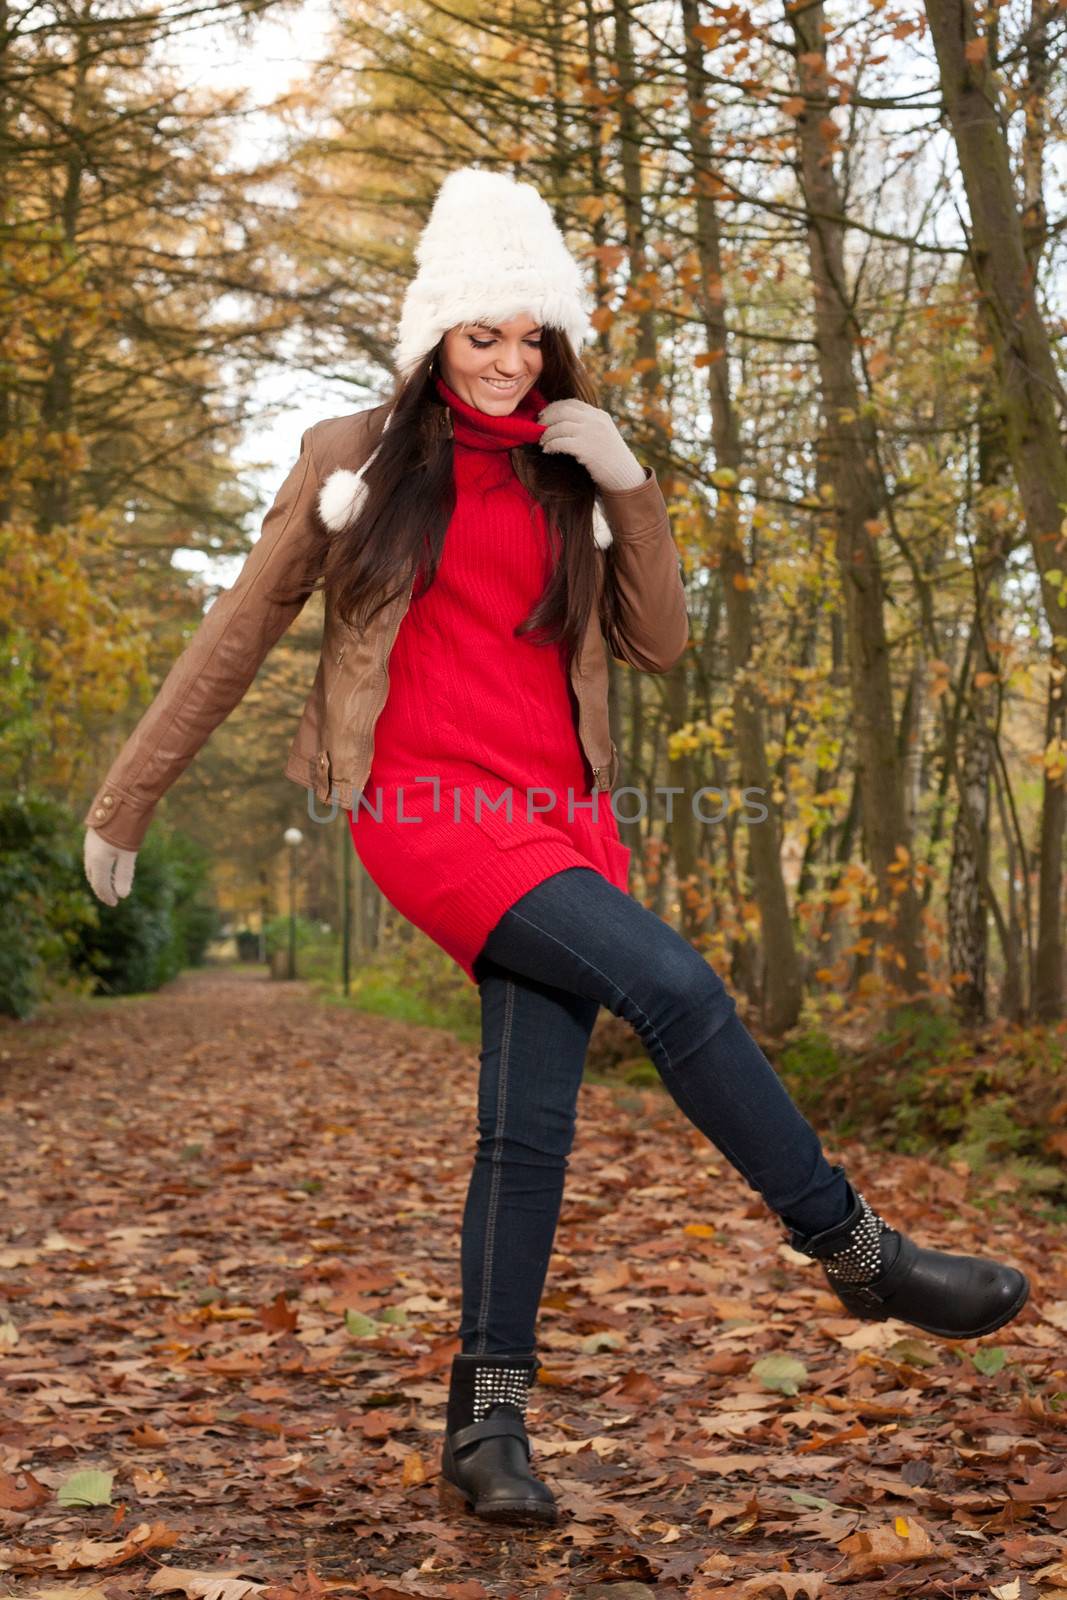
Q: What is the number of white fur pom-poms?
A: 2